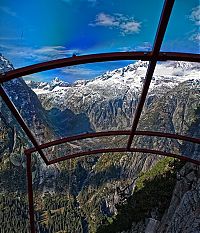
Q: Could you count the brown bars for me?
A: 6